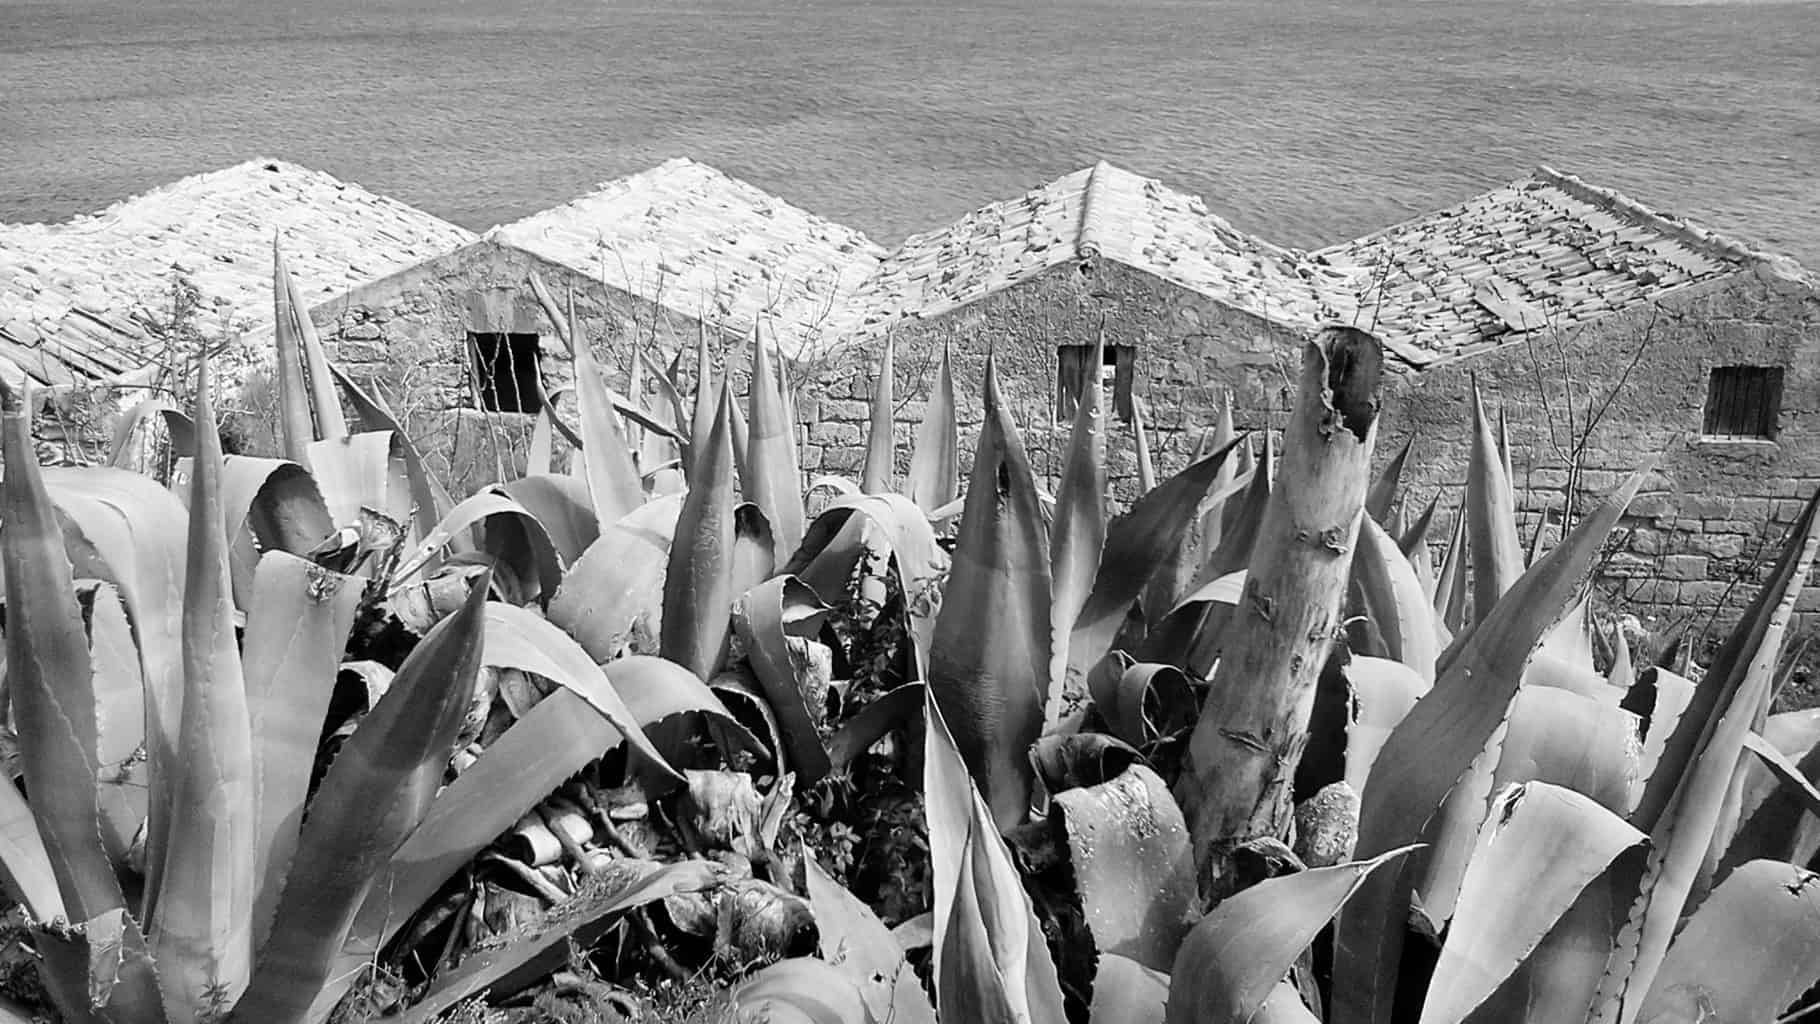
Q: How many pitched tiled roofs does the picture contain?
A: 4